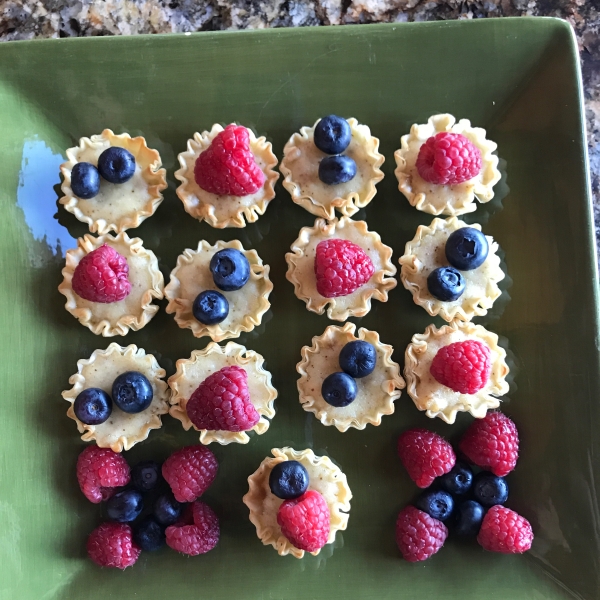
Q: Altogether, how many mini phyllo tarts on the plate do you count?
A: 13